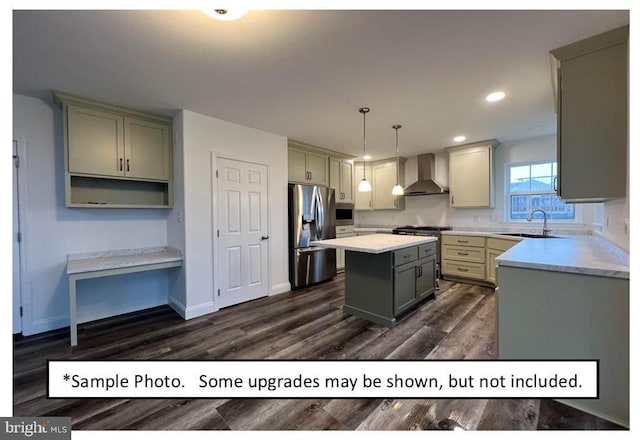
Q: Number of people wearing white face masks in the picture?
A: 0